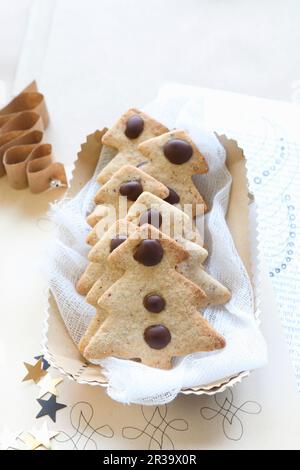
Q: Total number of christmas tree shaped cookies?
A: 6